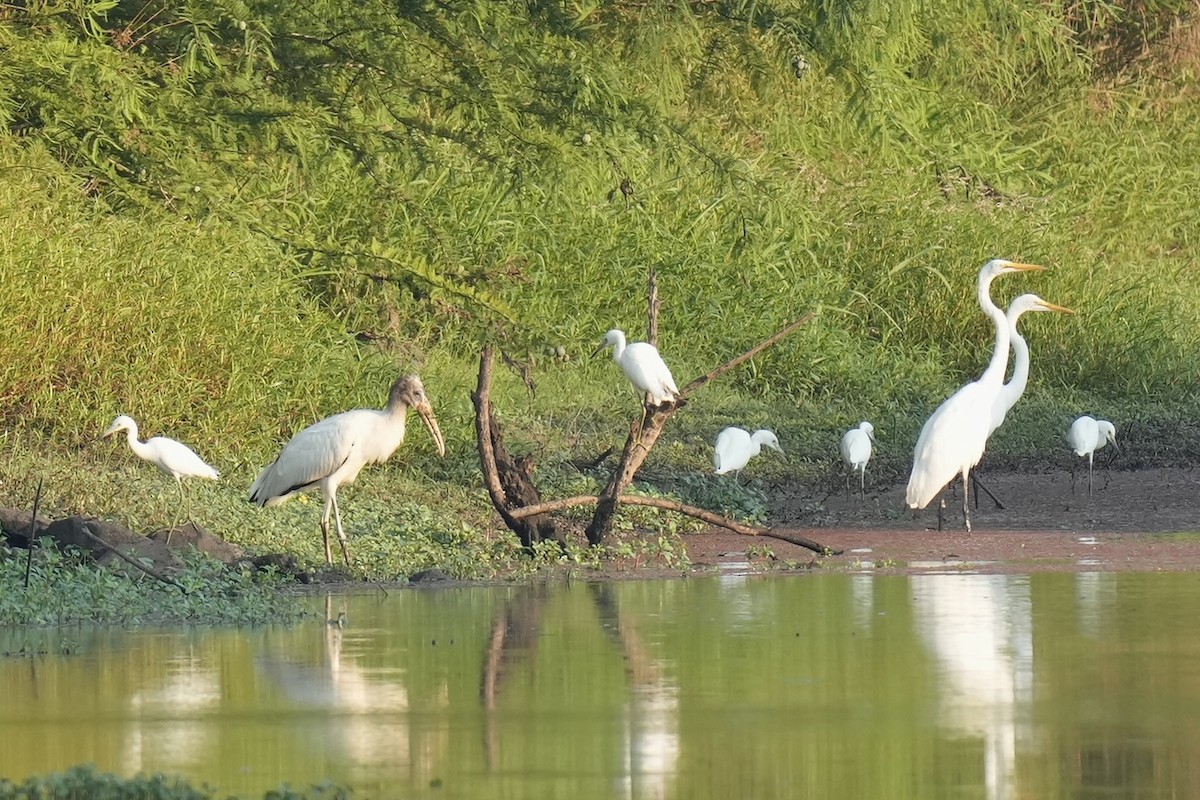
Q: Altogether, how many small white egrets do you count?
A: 5